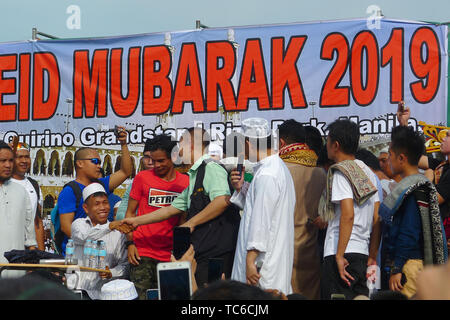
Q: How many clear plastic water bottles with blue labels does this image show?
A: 4